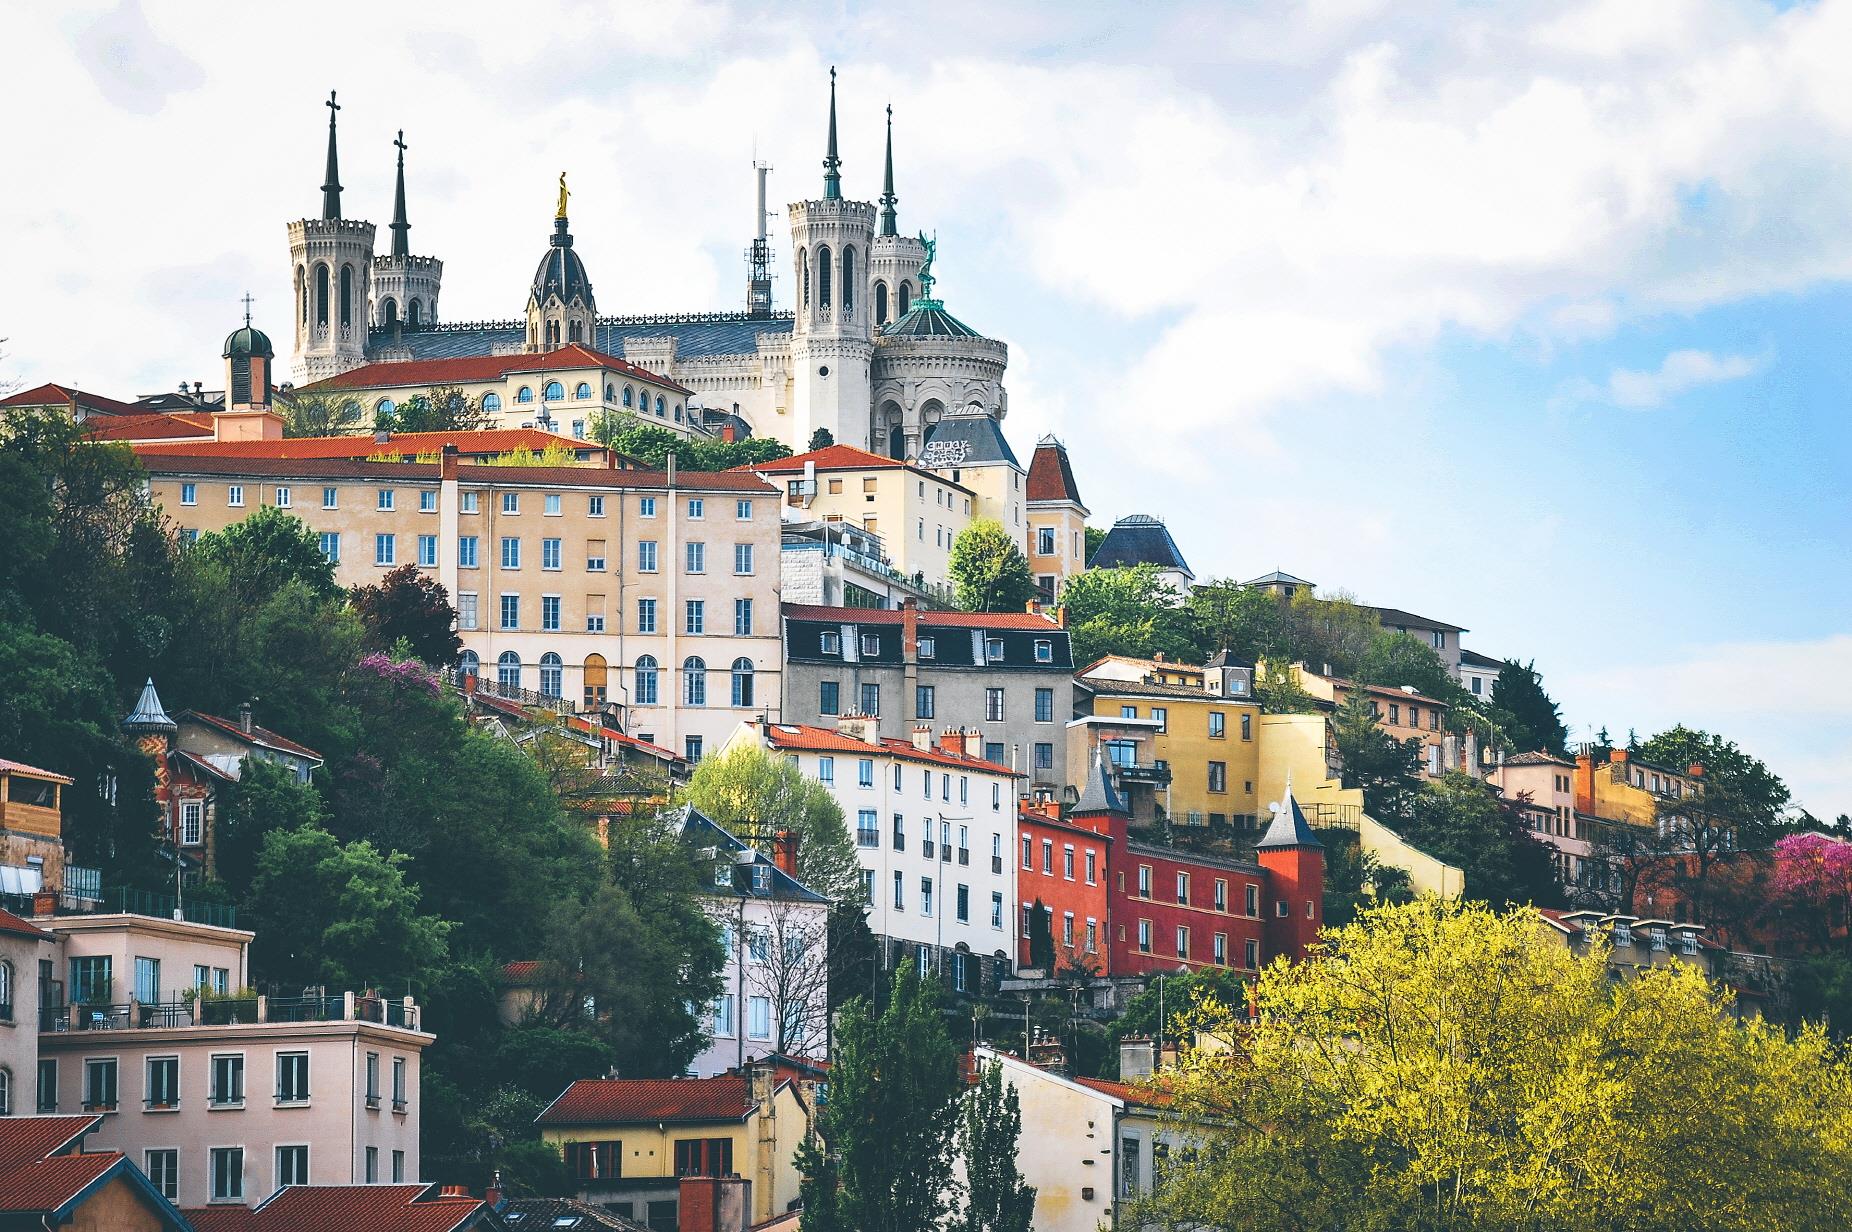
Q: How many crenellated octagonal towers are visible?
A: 4